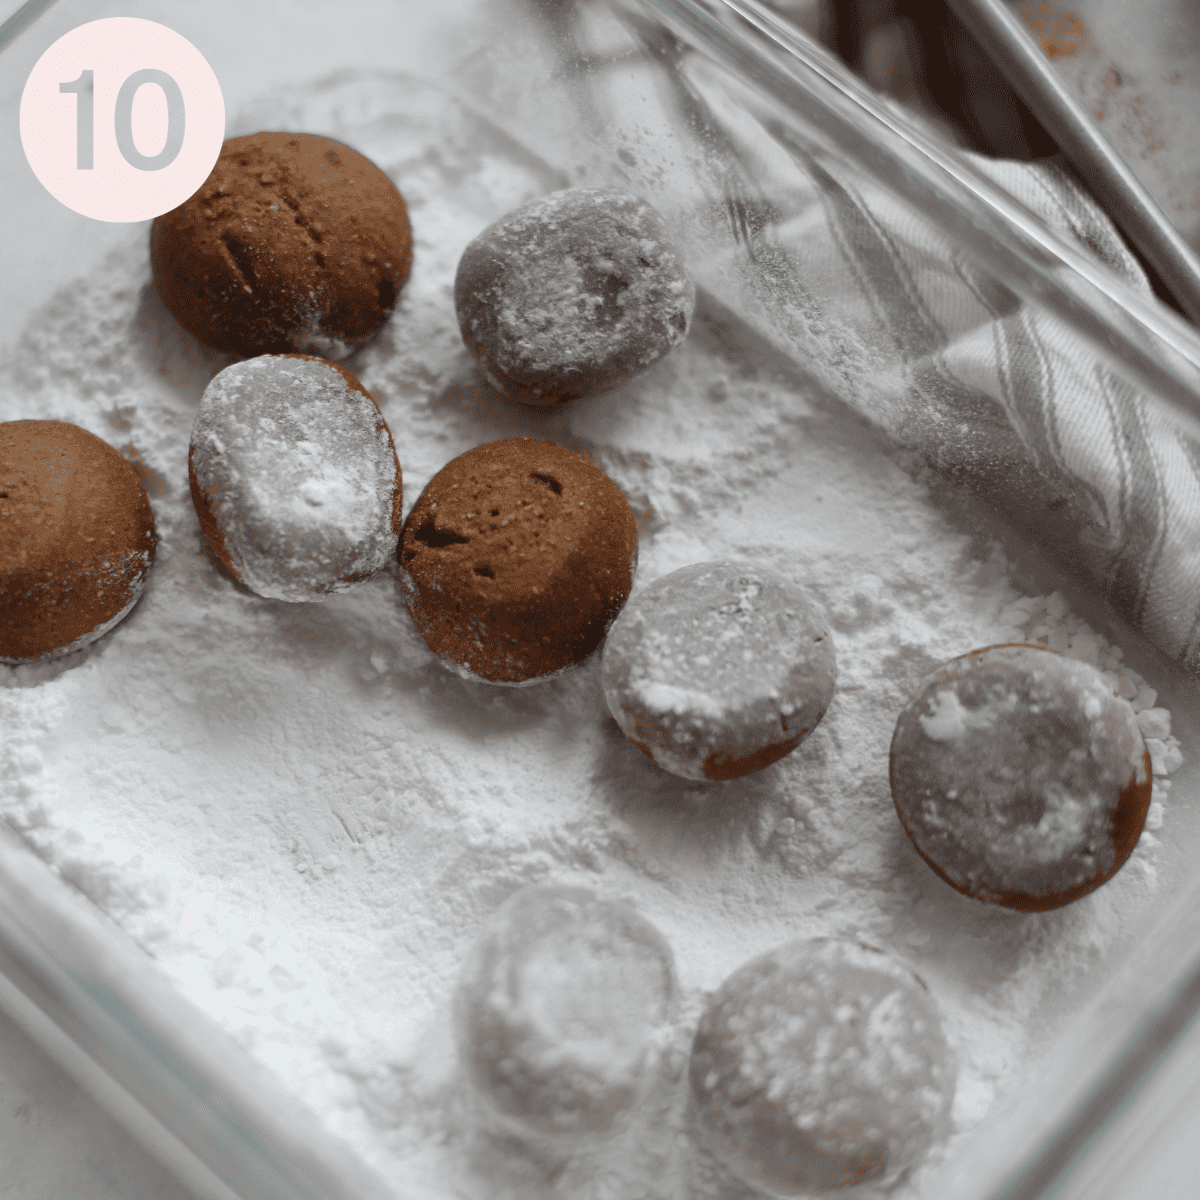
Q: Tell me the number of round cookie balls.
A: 9